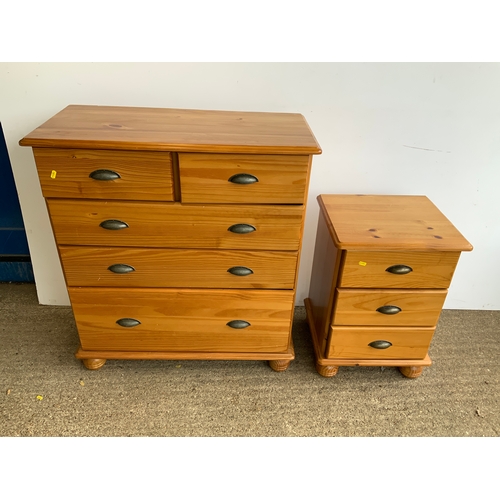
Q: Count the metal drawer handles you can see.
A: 11